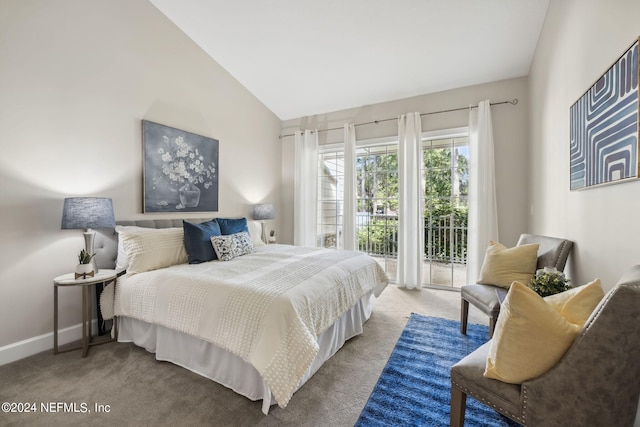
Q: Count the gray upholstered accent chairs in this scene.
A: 2